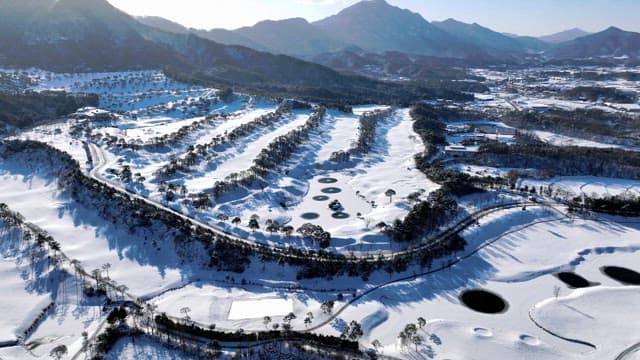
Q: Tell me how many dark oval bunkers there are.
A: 8